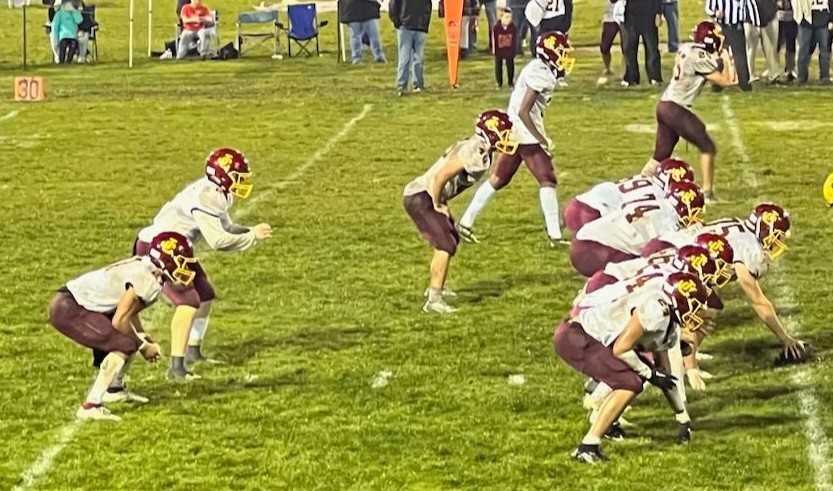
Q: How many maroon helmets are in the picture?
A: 11